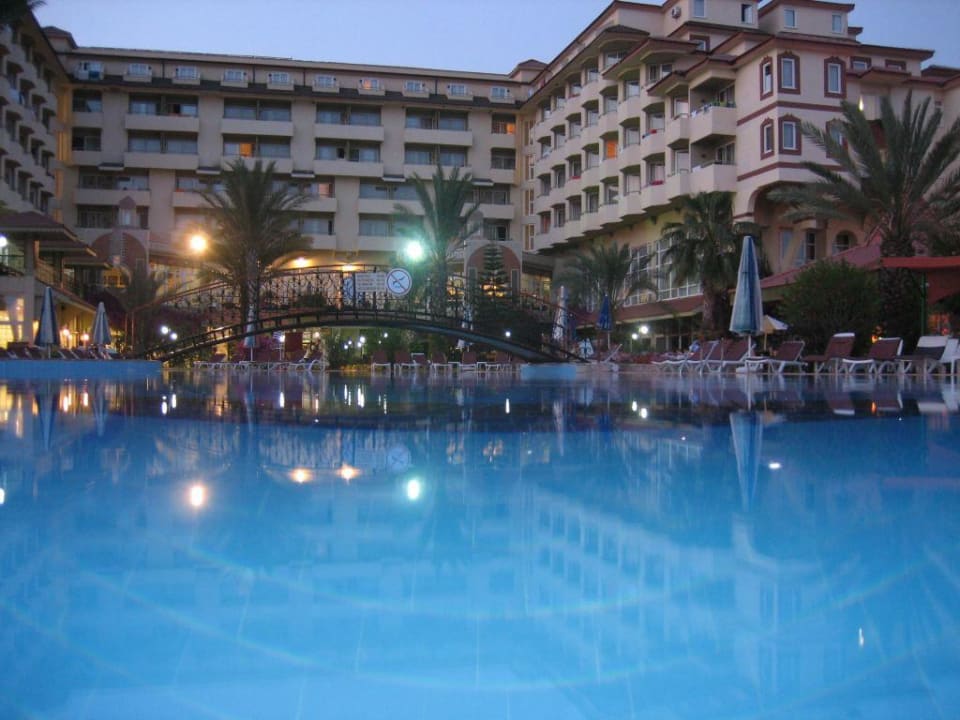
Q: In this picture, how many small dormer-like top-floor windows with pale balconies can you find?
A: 10